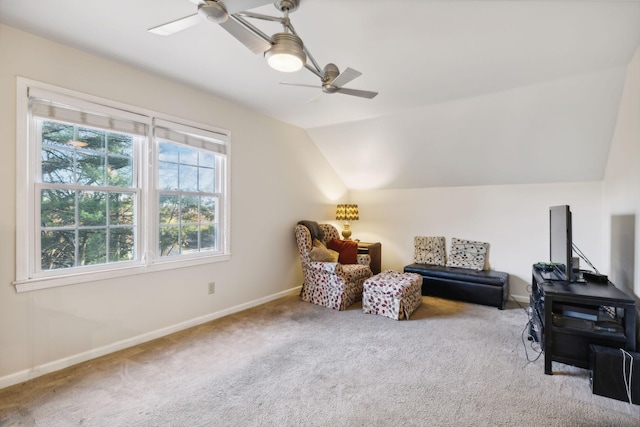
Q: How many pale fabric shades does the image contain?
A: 2